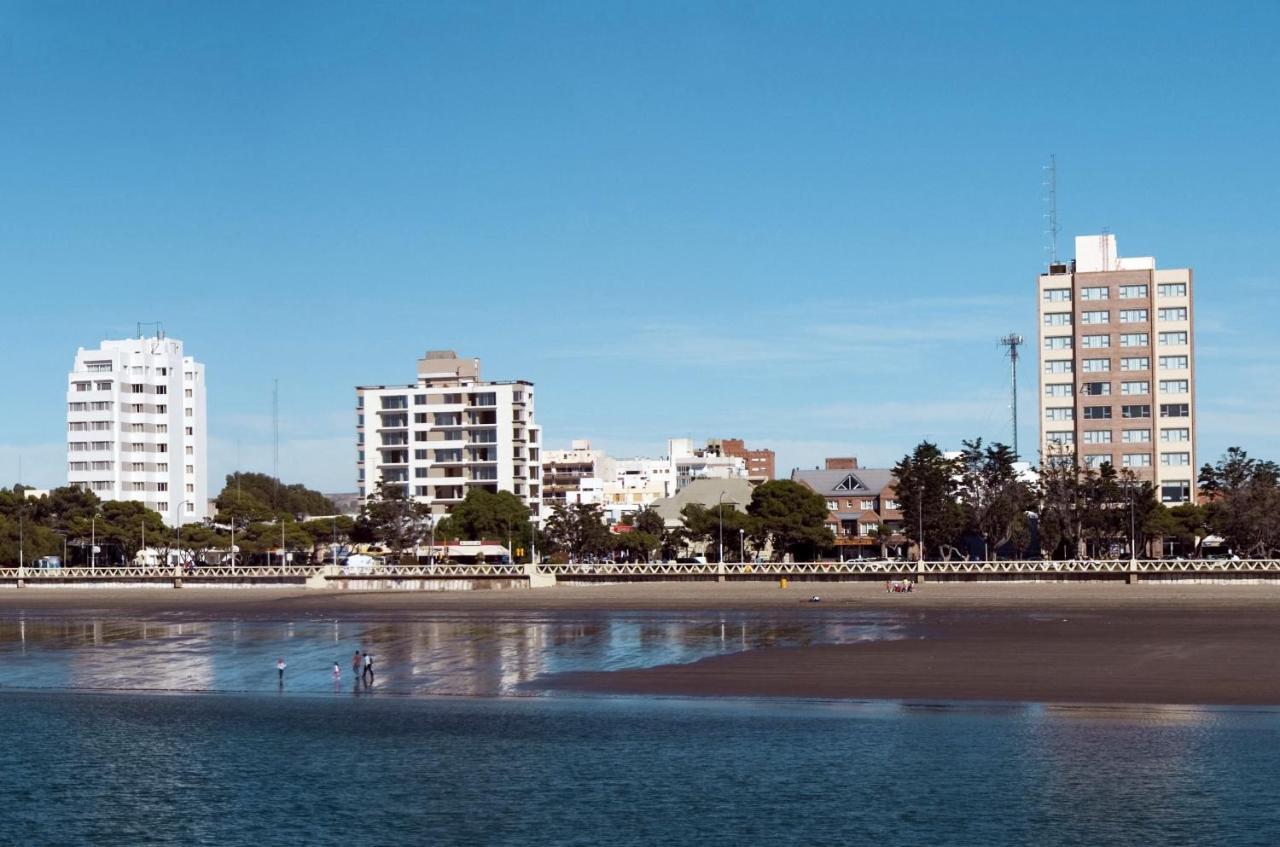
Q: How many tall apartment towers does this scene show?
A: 3